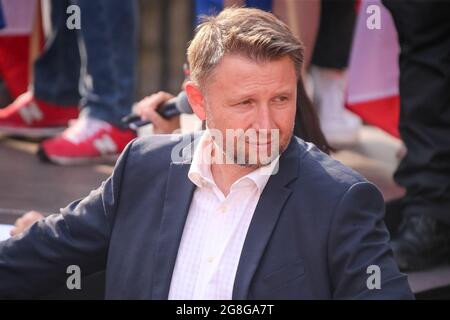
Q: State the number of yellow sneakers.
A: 0